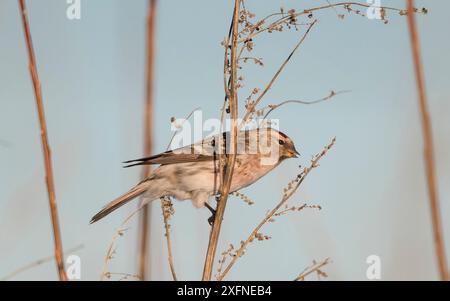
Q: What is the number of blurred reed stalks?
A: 3